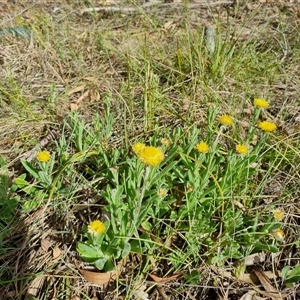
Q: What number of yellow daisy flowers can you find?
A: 11